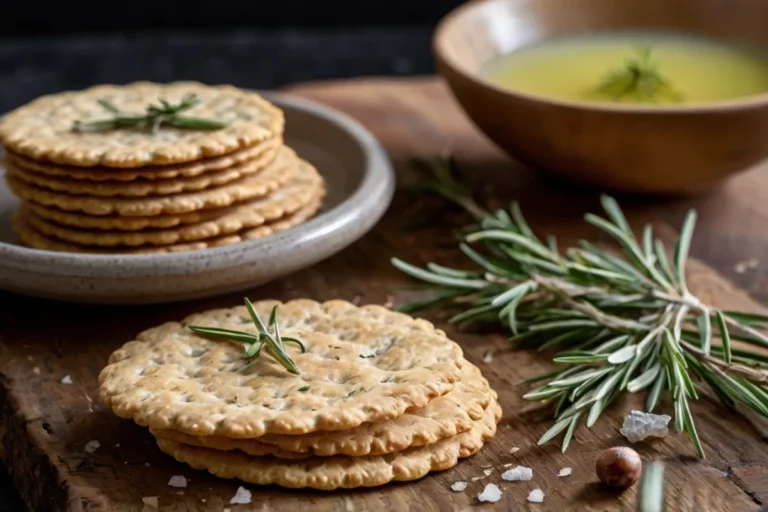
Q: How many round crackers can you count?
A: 10